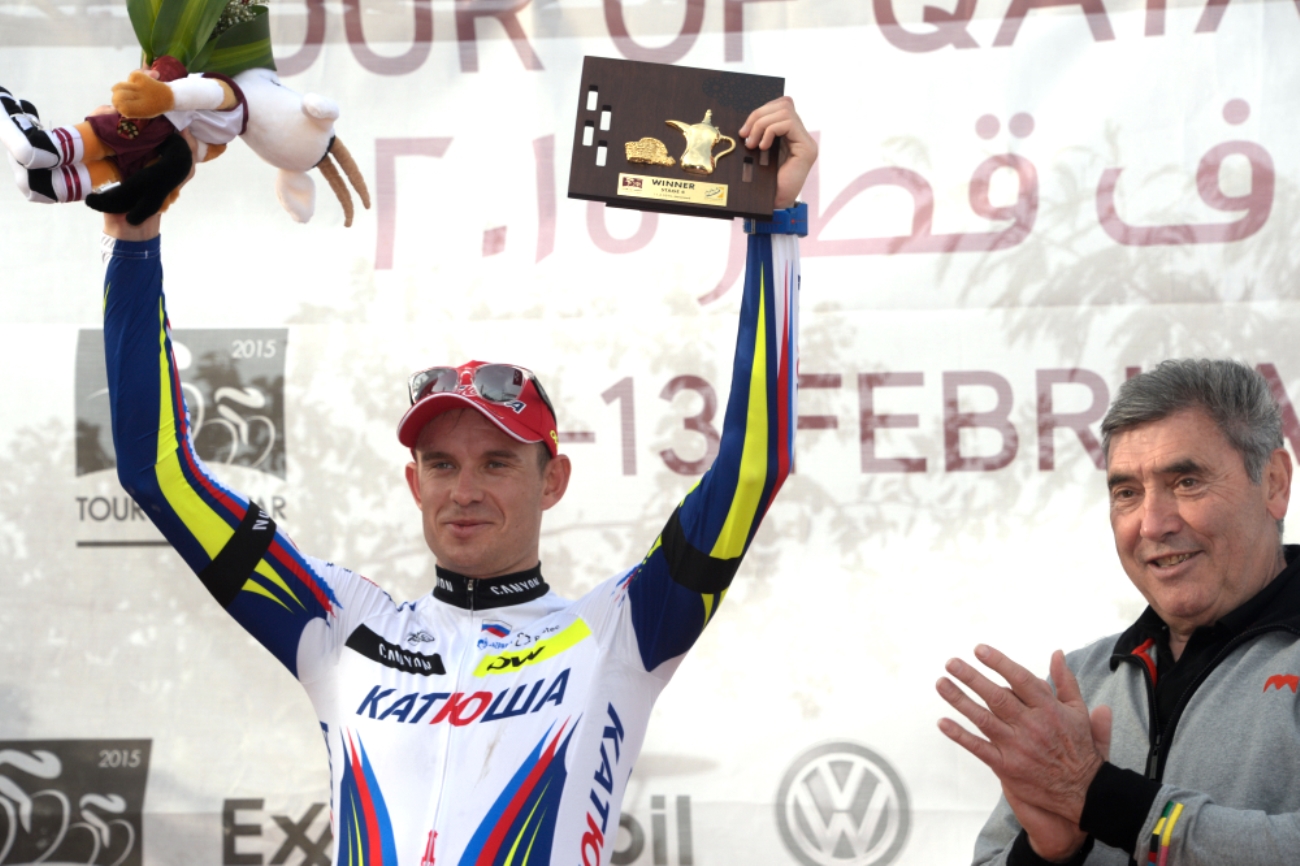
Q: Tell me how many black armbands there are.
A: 2